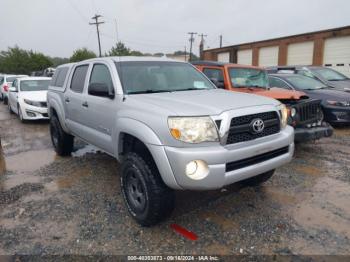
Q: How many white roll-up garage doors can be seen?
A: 5